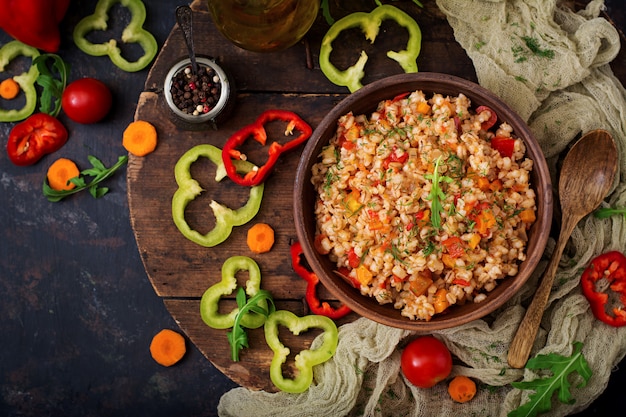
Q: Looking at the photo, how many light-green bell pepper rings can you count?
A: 6